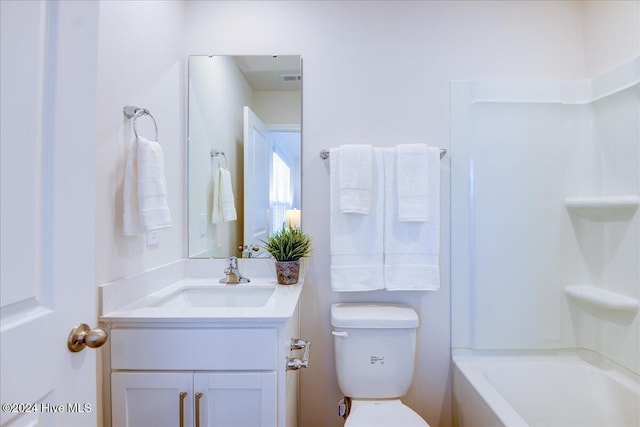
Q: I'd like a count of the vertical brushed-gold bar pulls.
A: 2